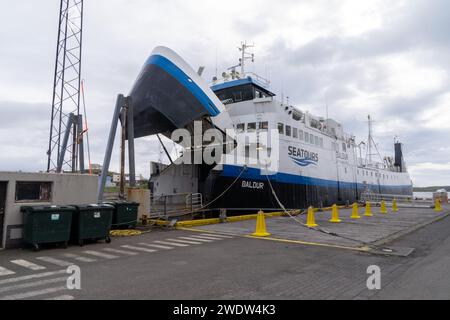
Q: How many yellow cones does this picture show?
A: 8